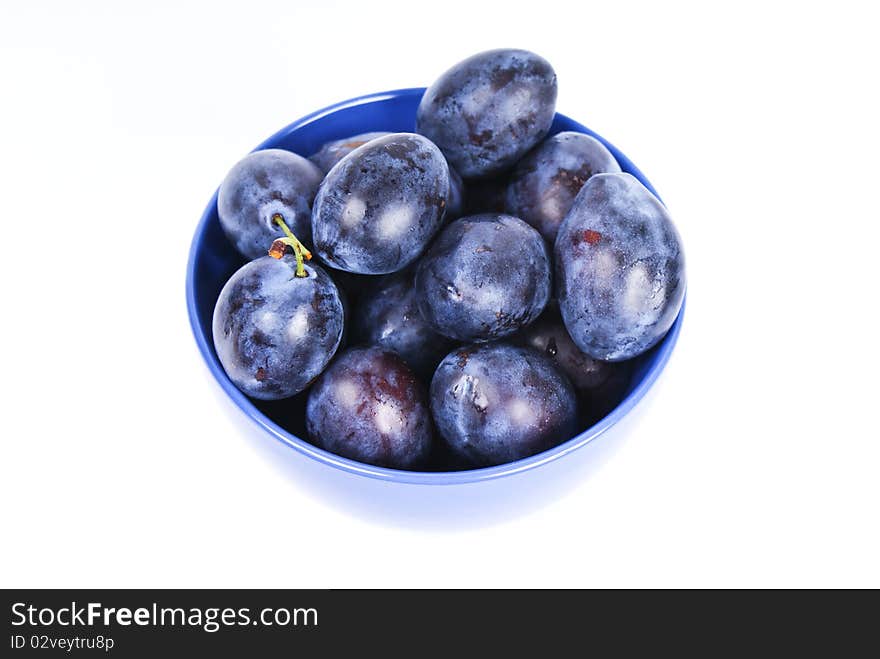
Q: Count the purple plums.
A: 12